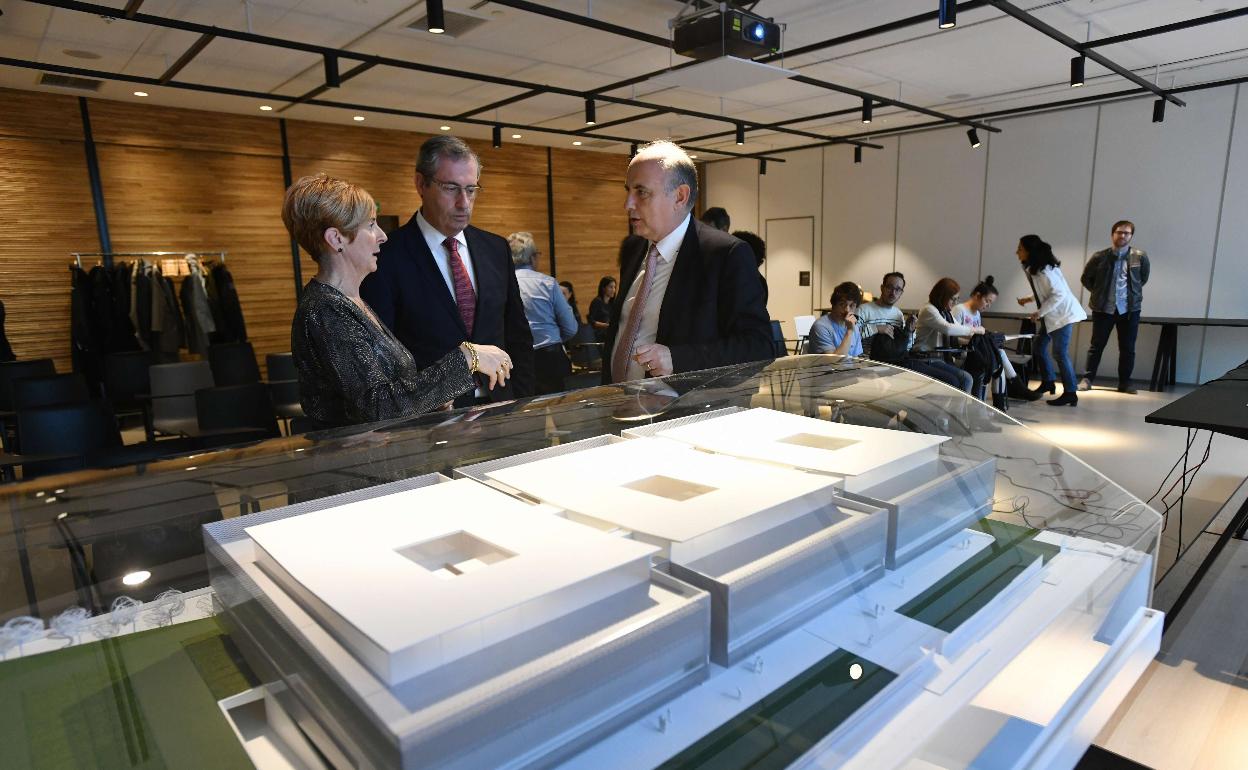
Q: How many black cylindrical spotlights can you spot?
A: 13